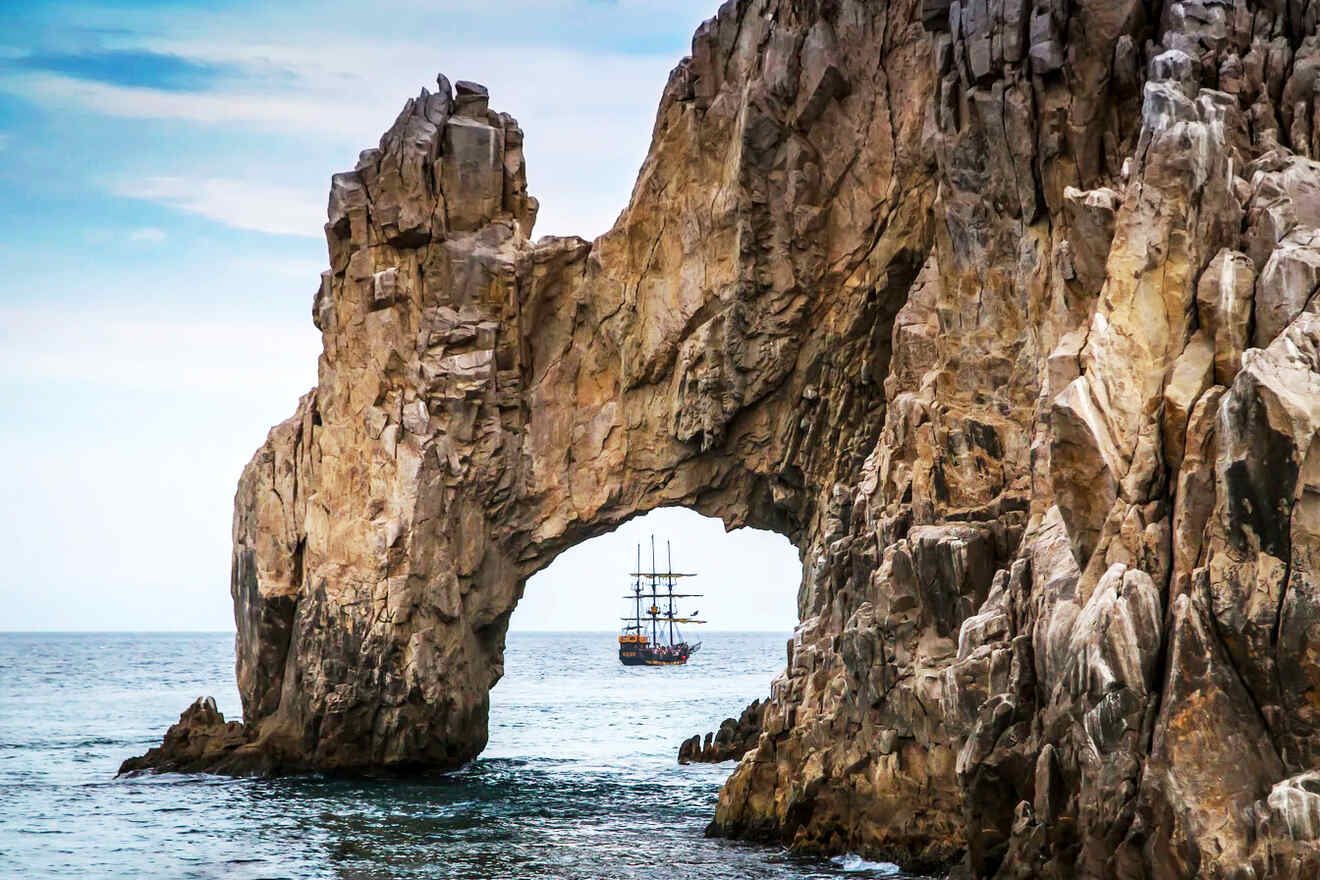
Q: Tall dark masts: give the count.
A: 3